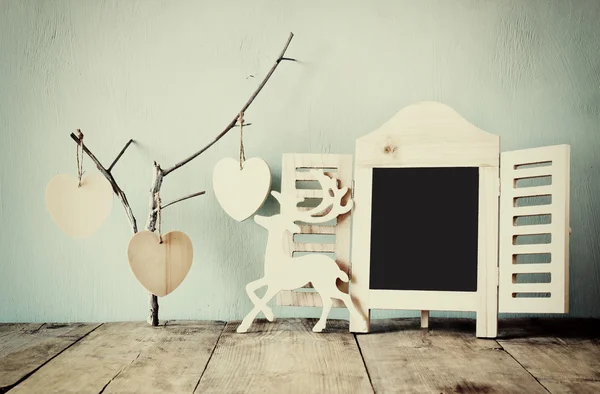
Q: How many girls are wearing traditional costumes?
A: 0